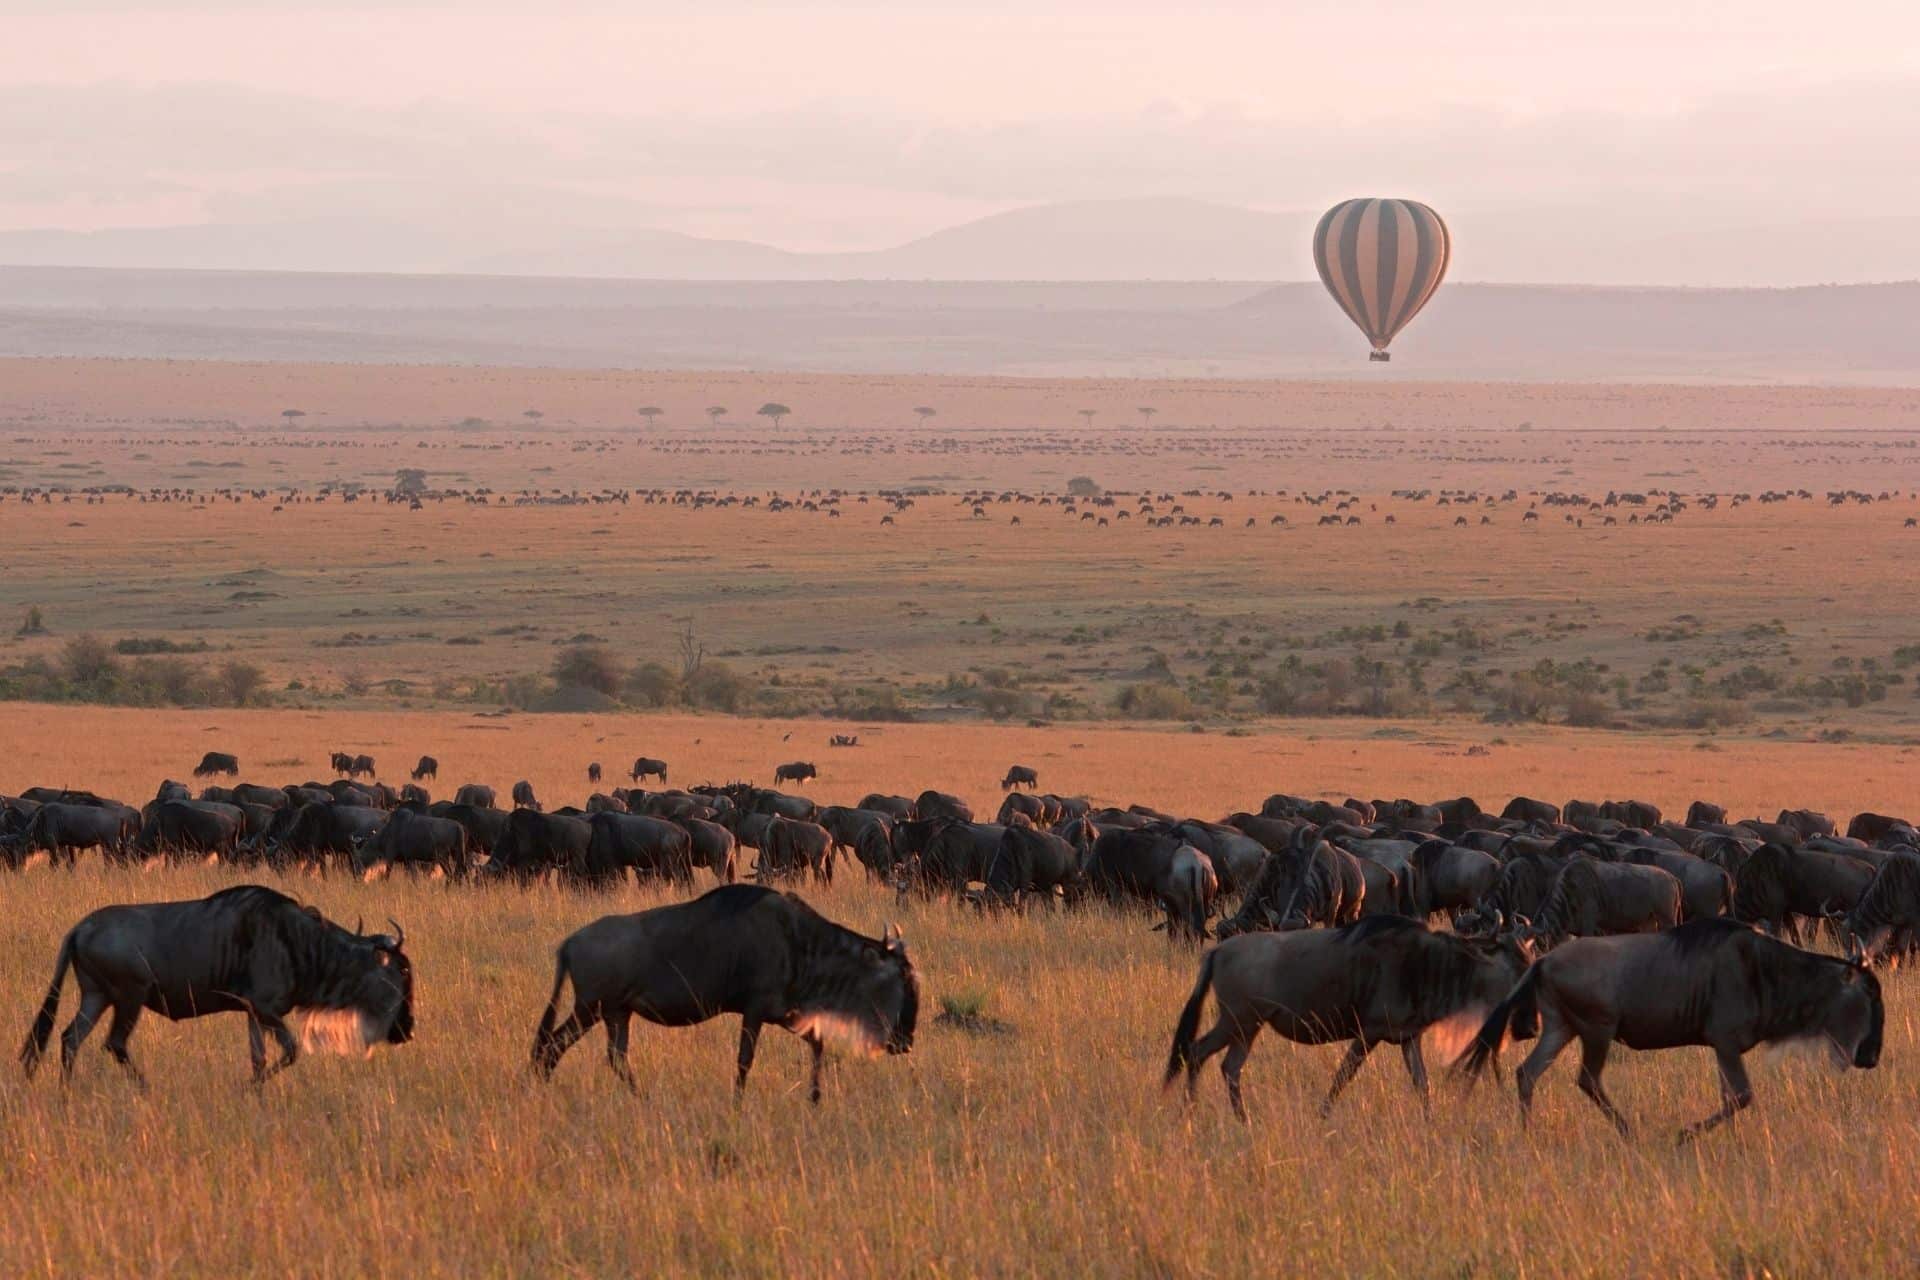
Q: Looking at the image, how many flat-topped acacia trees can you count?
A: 8